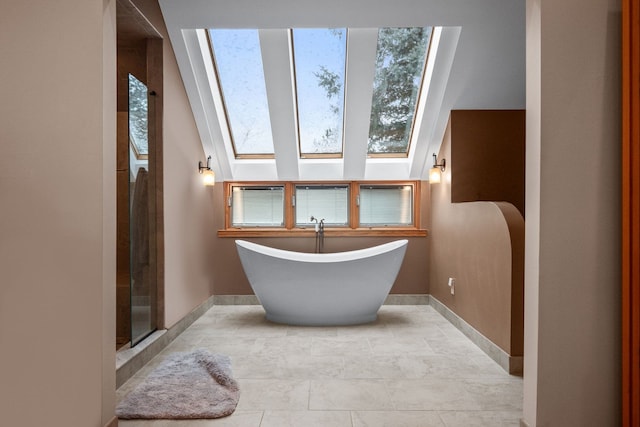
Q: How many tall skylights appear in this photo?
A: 3